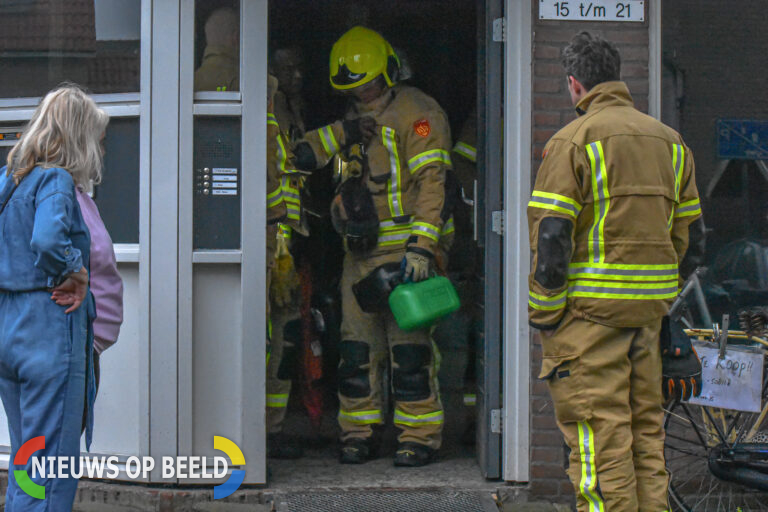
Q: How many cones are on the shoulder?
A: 0